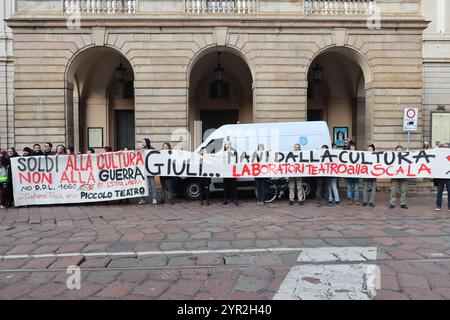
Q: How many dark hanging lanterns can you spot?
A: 3